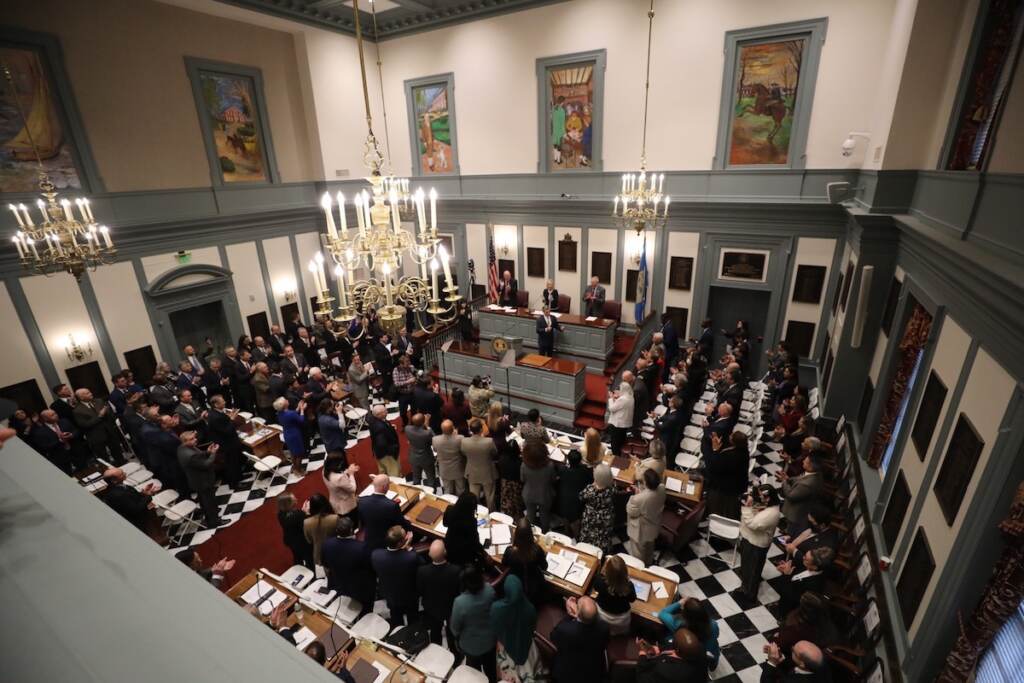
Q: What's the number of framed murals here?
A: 5